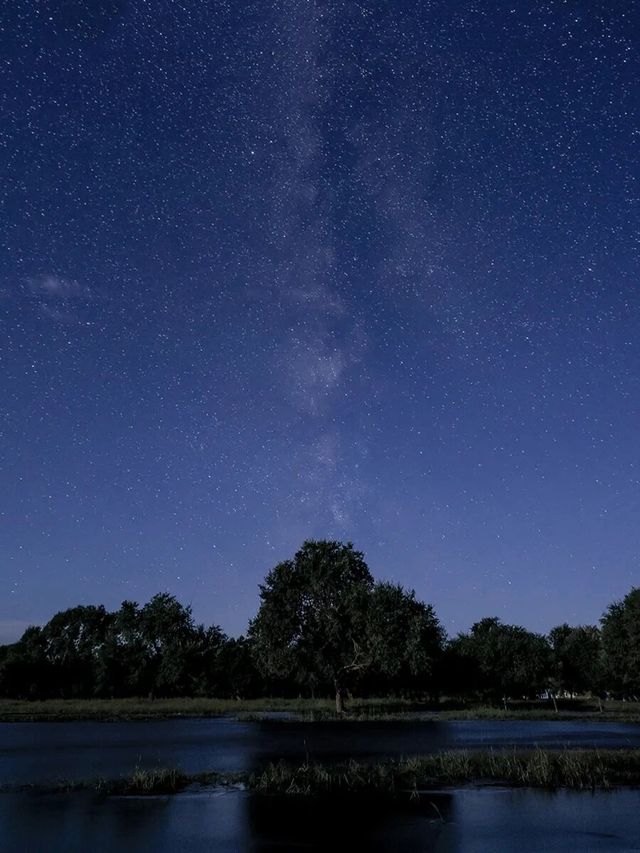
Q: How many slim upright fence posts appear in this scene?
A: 3